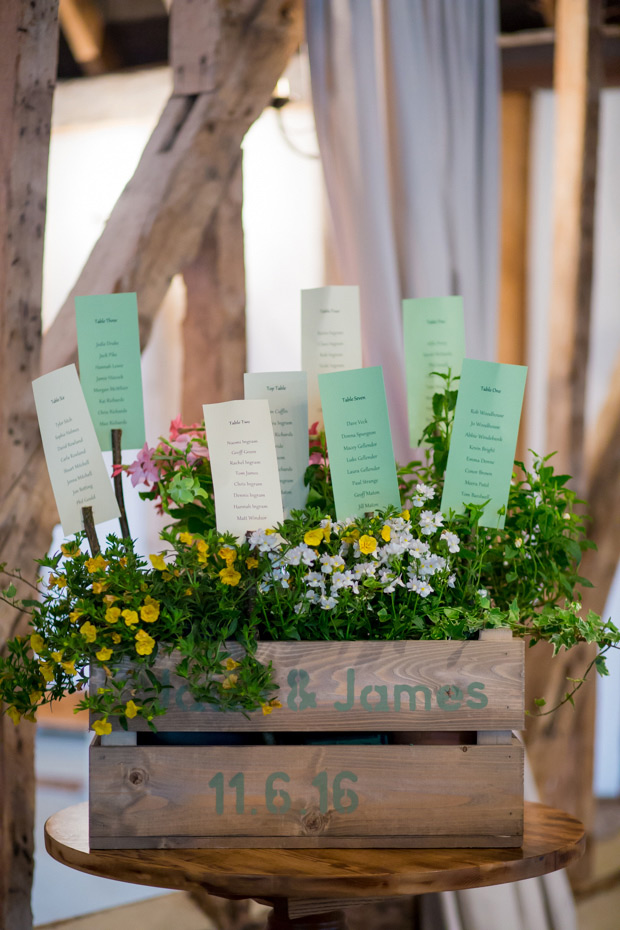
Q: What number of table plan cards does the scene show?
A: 8